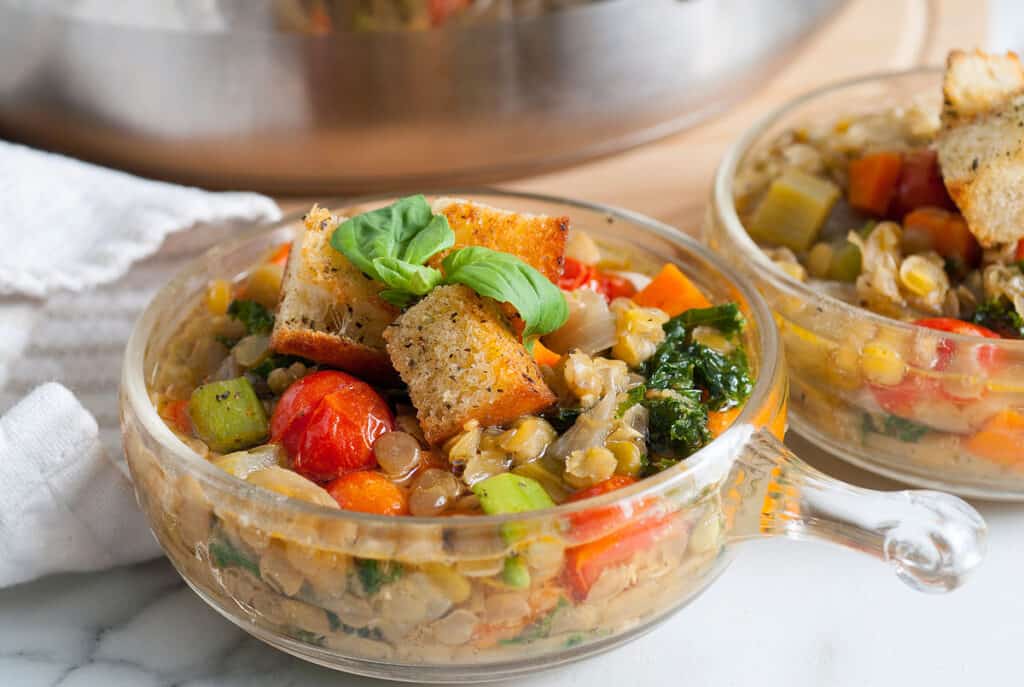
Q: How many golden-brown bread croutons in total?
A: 5